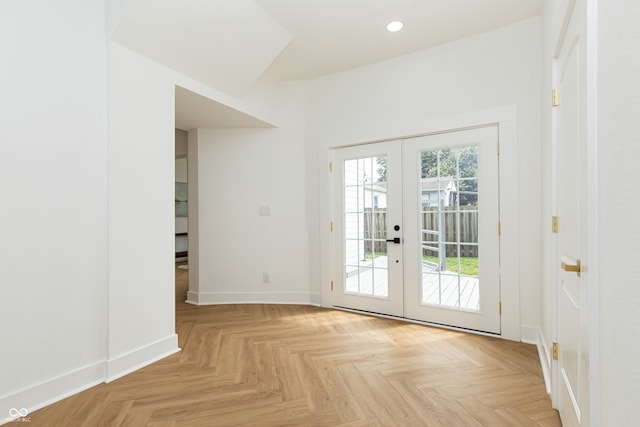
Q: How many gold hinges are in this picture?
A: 9